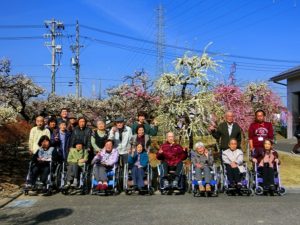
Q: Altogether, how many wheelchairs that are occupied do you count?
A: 8